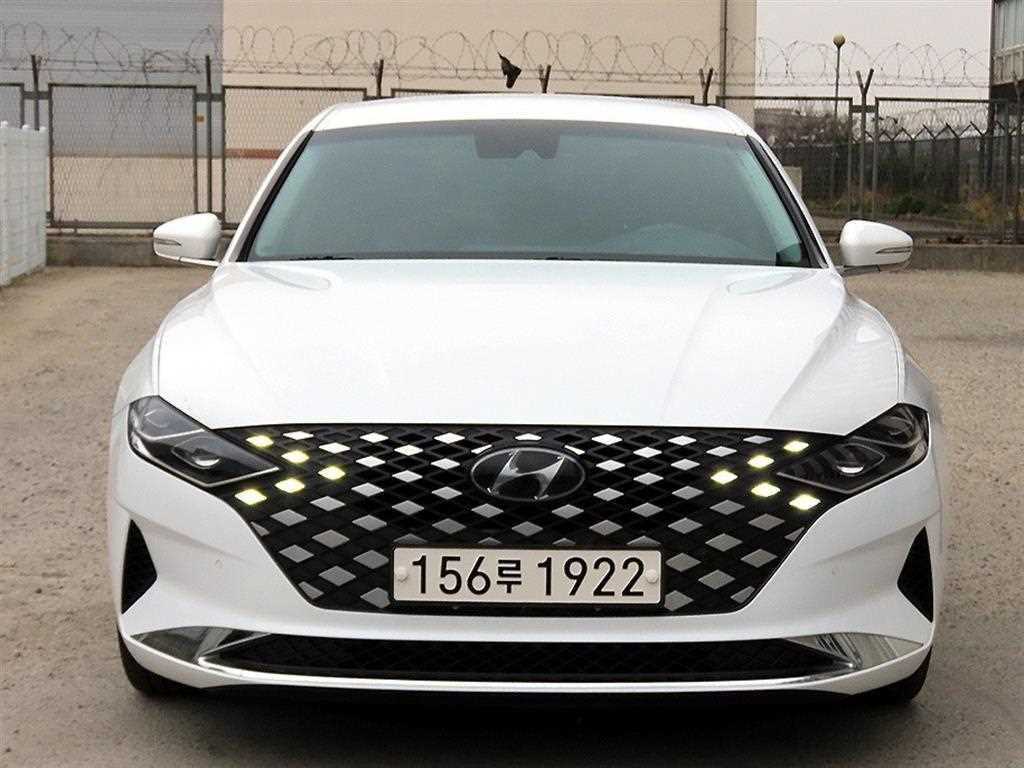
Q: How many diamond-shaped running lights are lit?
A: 10